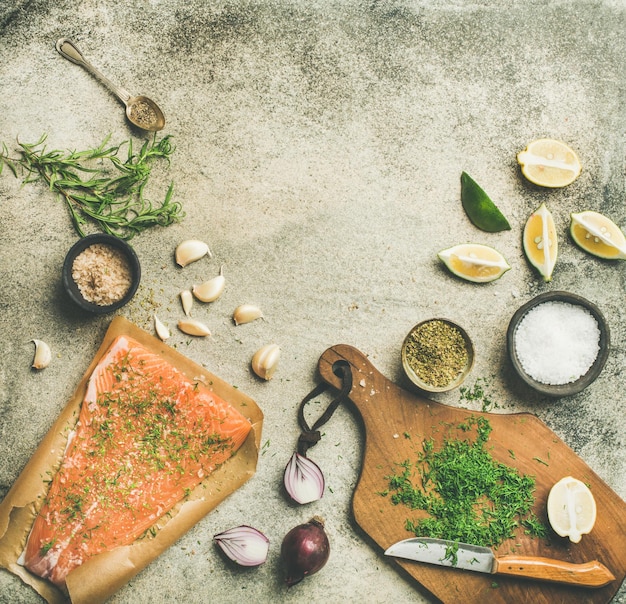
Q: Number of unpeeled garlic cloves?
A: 8